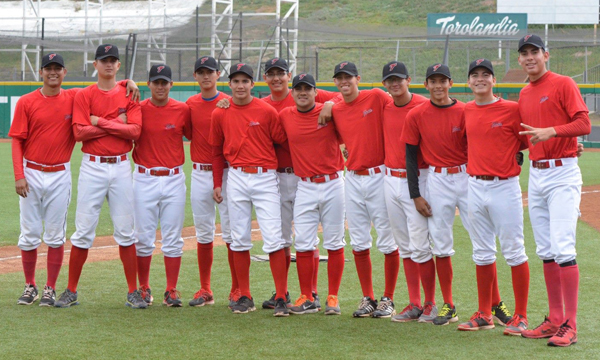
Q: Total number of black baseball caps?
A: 12